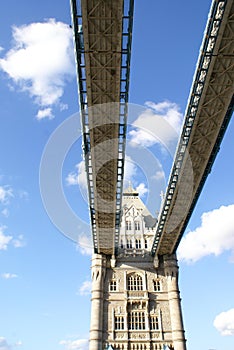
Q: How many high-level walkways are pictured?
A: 2